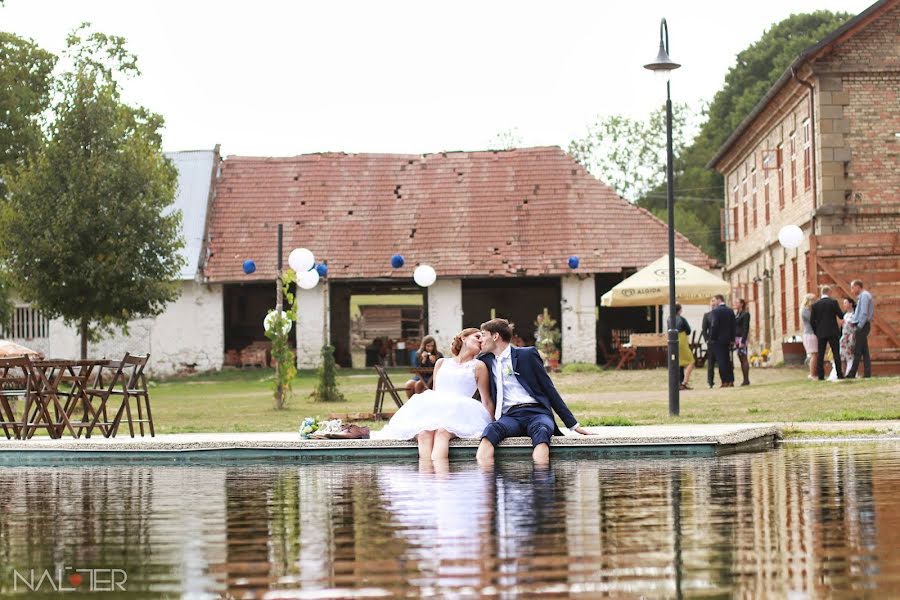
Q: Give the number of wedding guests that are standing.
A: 8